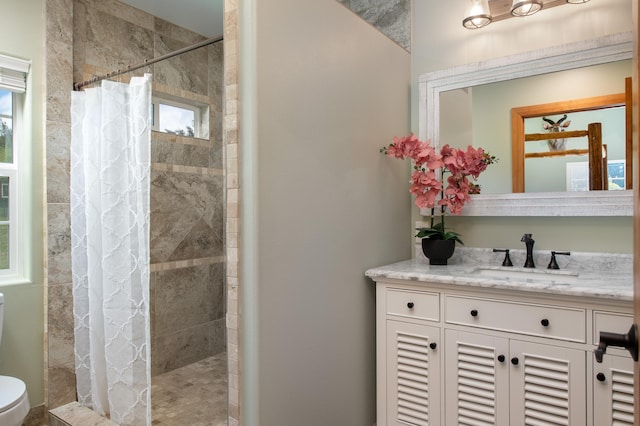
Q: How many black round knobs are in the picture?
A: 7